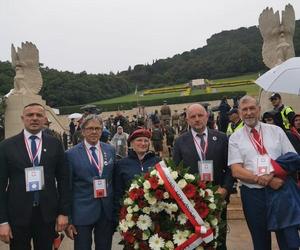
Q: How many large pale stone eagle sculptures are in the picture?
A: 2